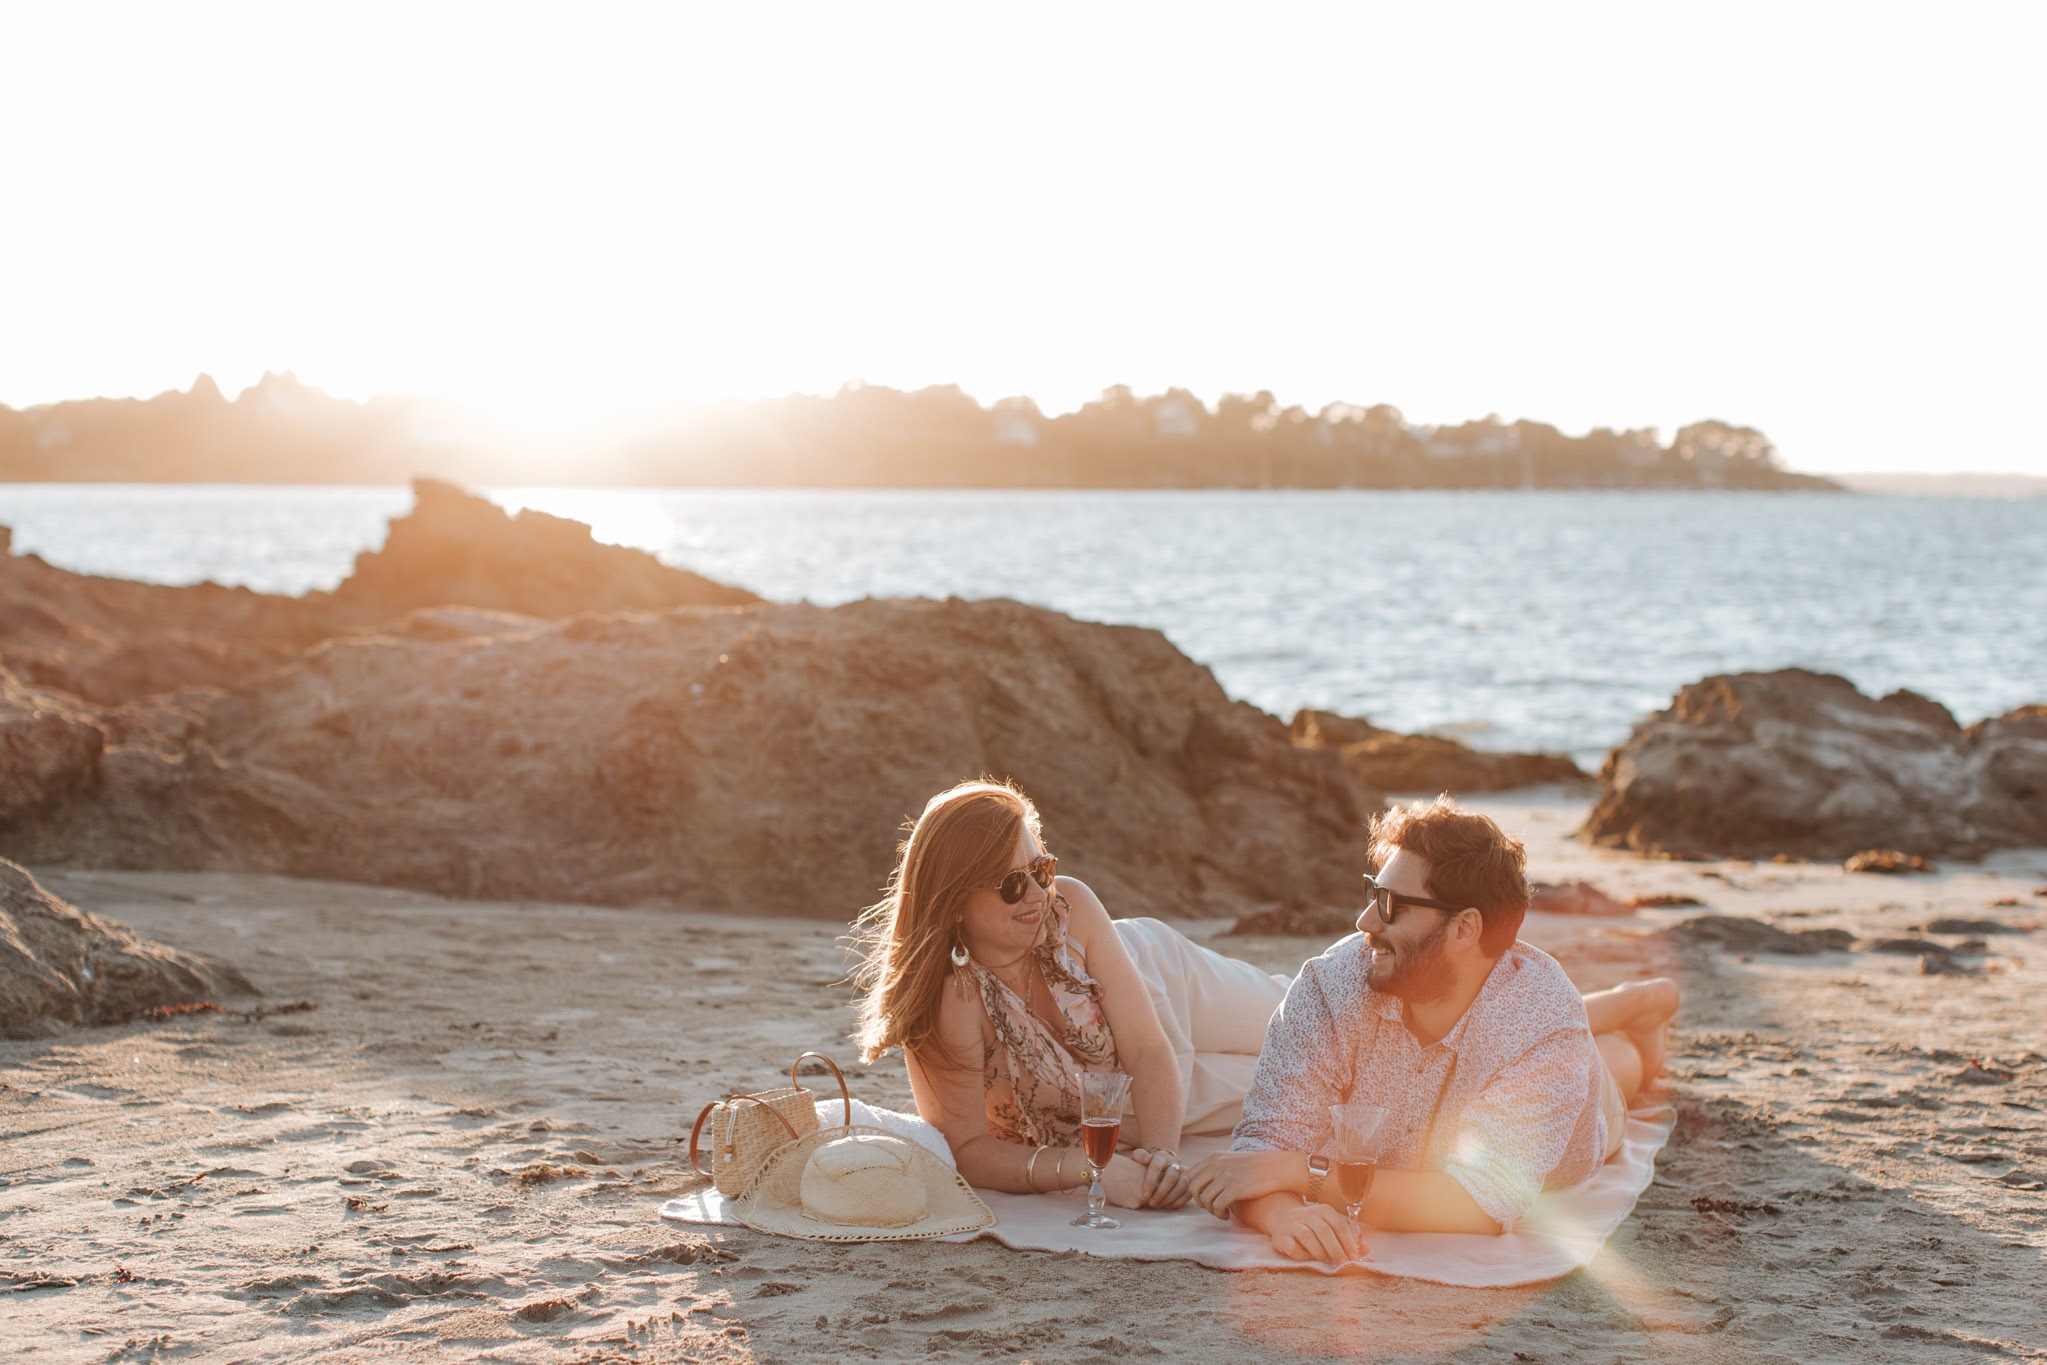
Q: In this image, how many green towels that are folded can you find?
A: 0